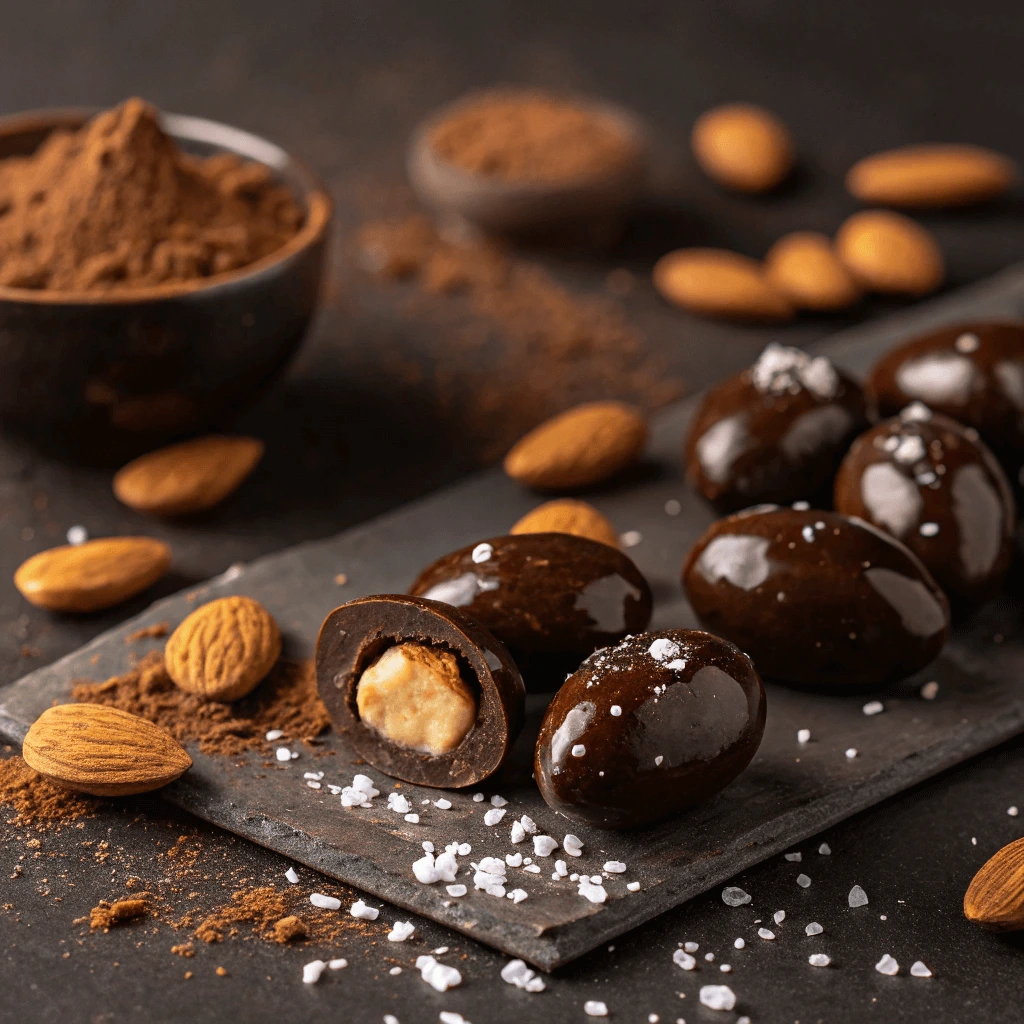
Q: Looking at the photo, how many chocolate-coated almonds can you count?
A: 7